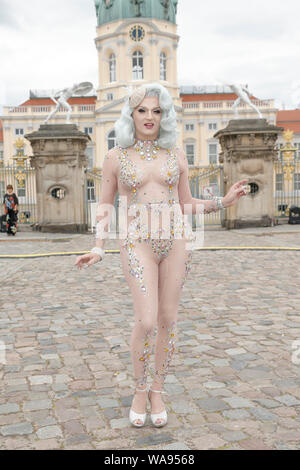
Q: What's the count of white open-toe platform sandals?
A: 2